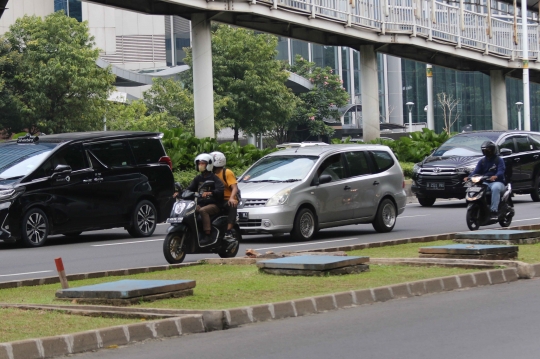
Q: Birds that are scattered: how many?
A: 0